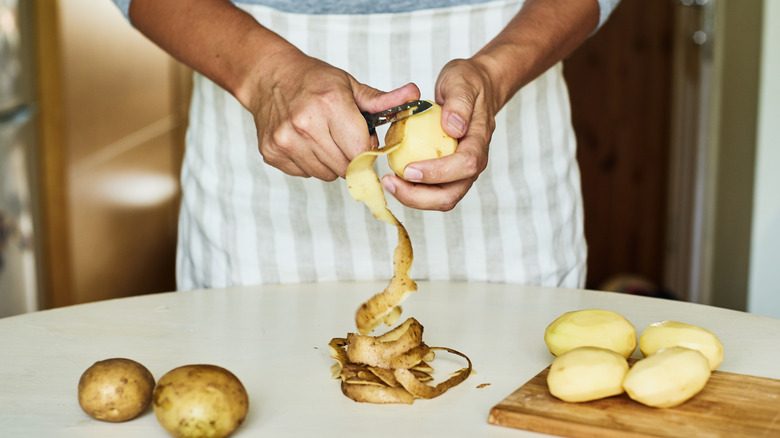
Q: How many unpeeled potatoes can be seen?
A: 2